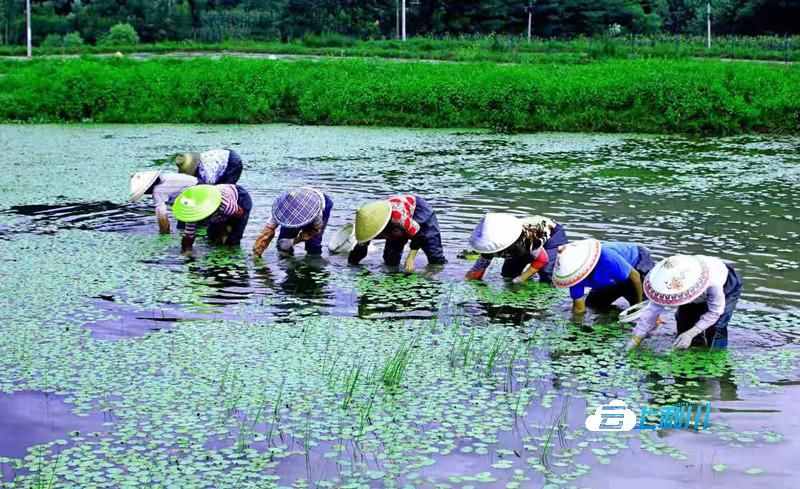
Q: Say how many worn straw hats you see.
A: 8